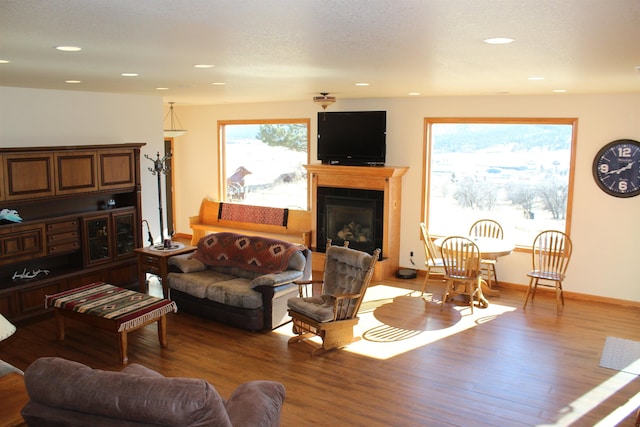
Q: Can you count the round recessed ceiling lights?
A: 12